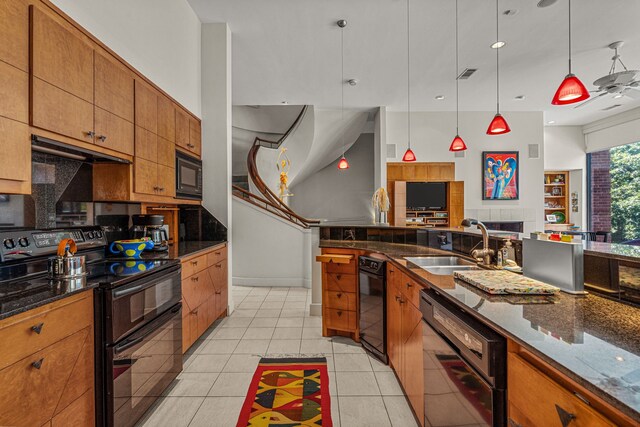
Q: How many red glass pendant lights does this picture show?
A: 5